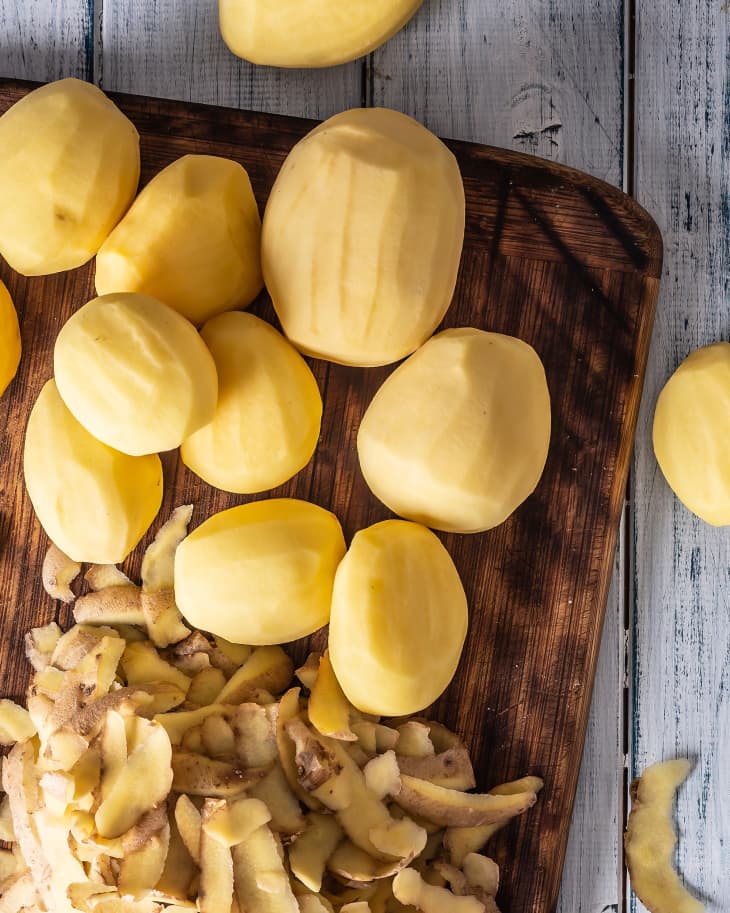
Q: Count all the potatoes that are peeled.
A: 12